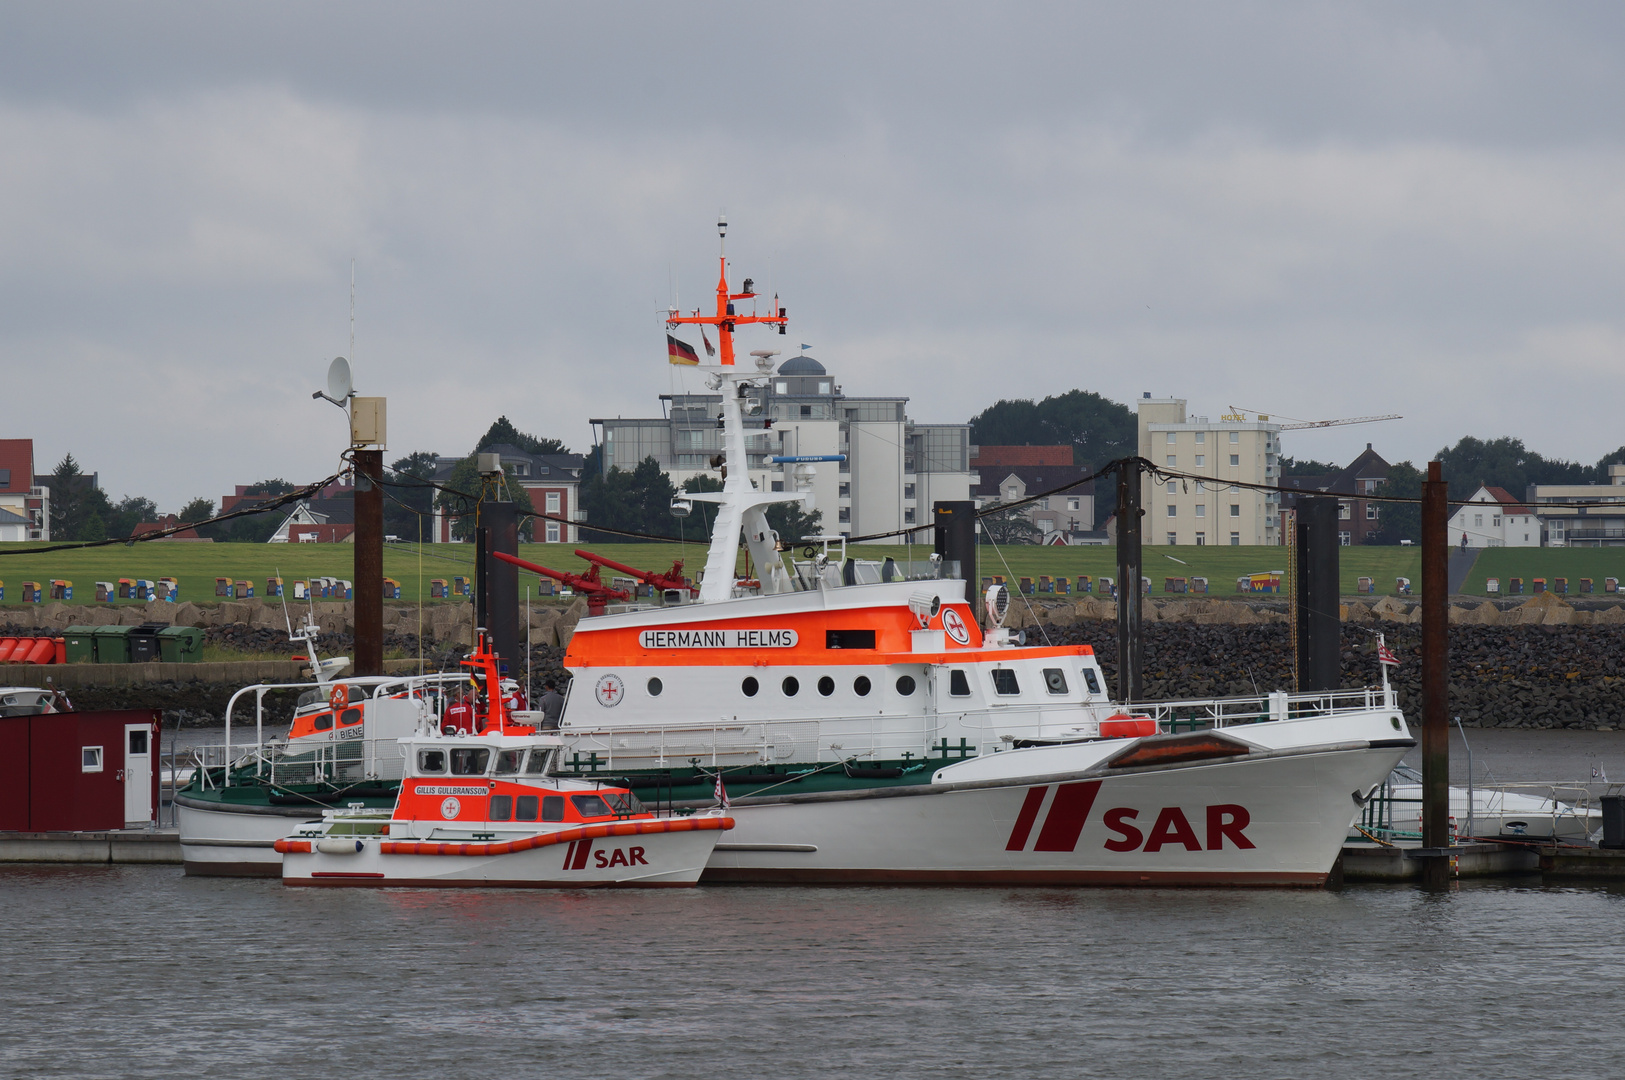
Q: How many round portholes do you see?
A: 6